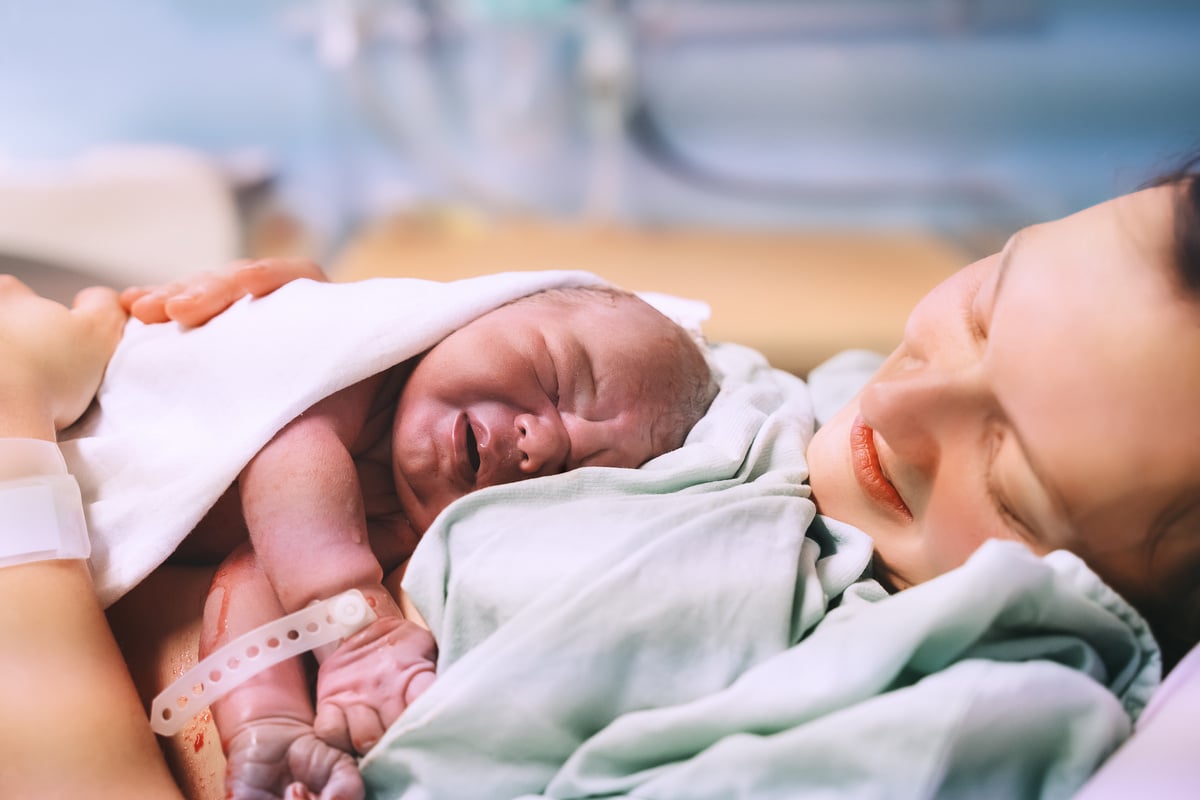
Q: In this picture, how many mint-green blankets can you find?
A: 1